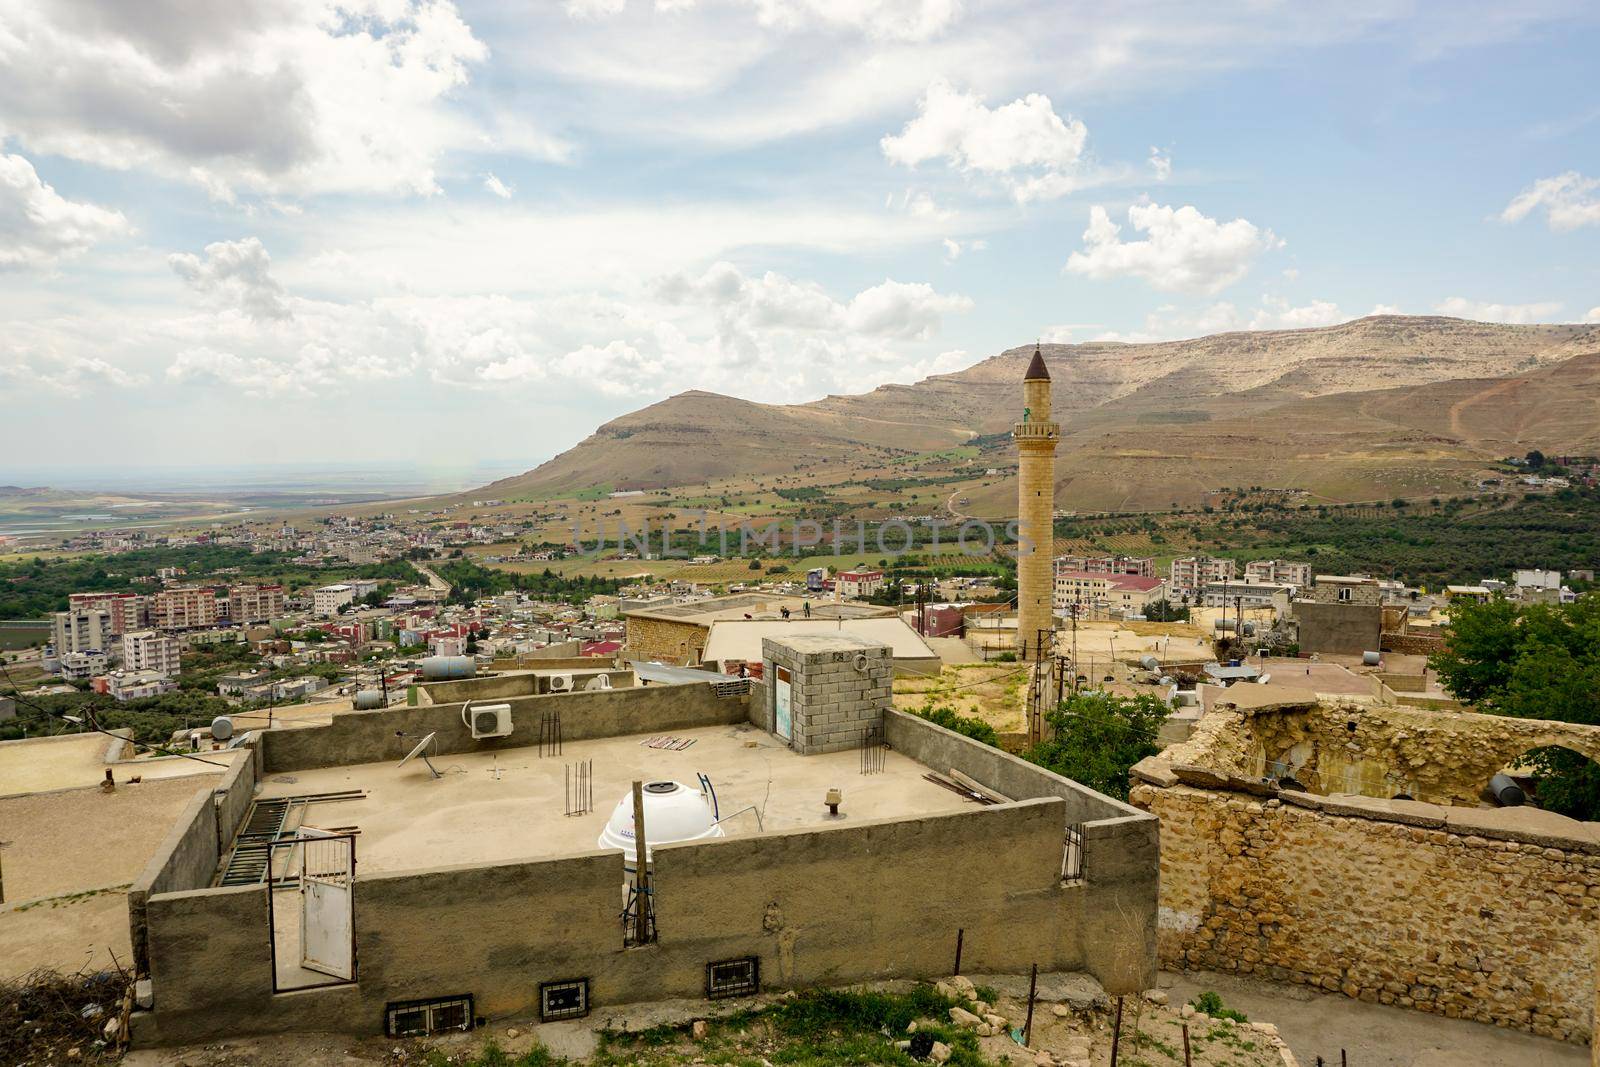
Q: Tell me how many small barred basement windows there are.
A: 3